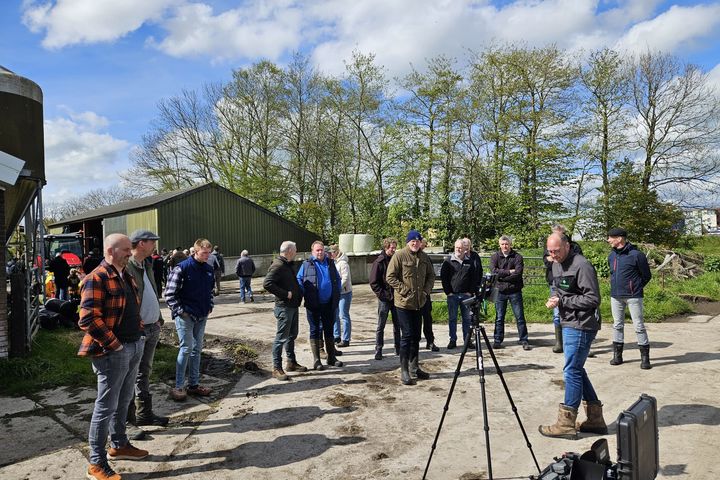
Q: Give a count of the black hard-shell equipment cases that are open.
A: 1